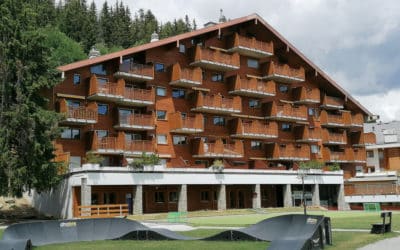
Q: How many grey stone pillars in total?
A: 8